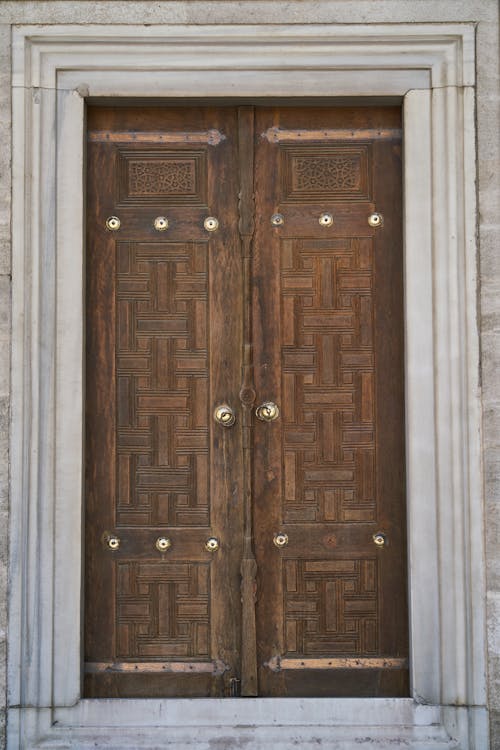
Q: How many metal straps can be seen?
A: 4